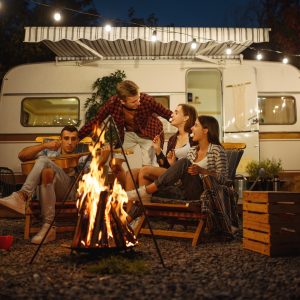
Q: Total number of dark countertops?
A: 0